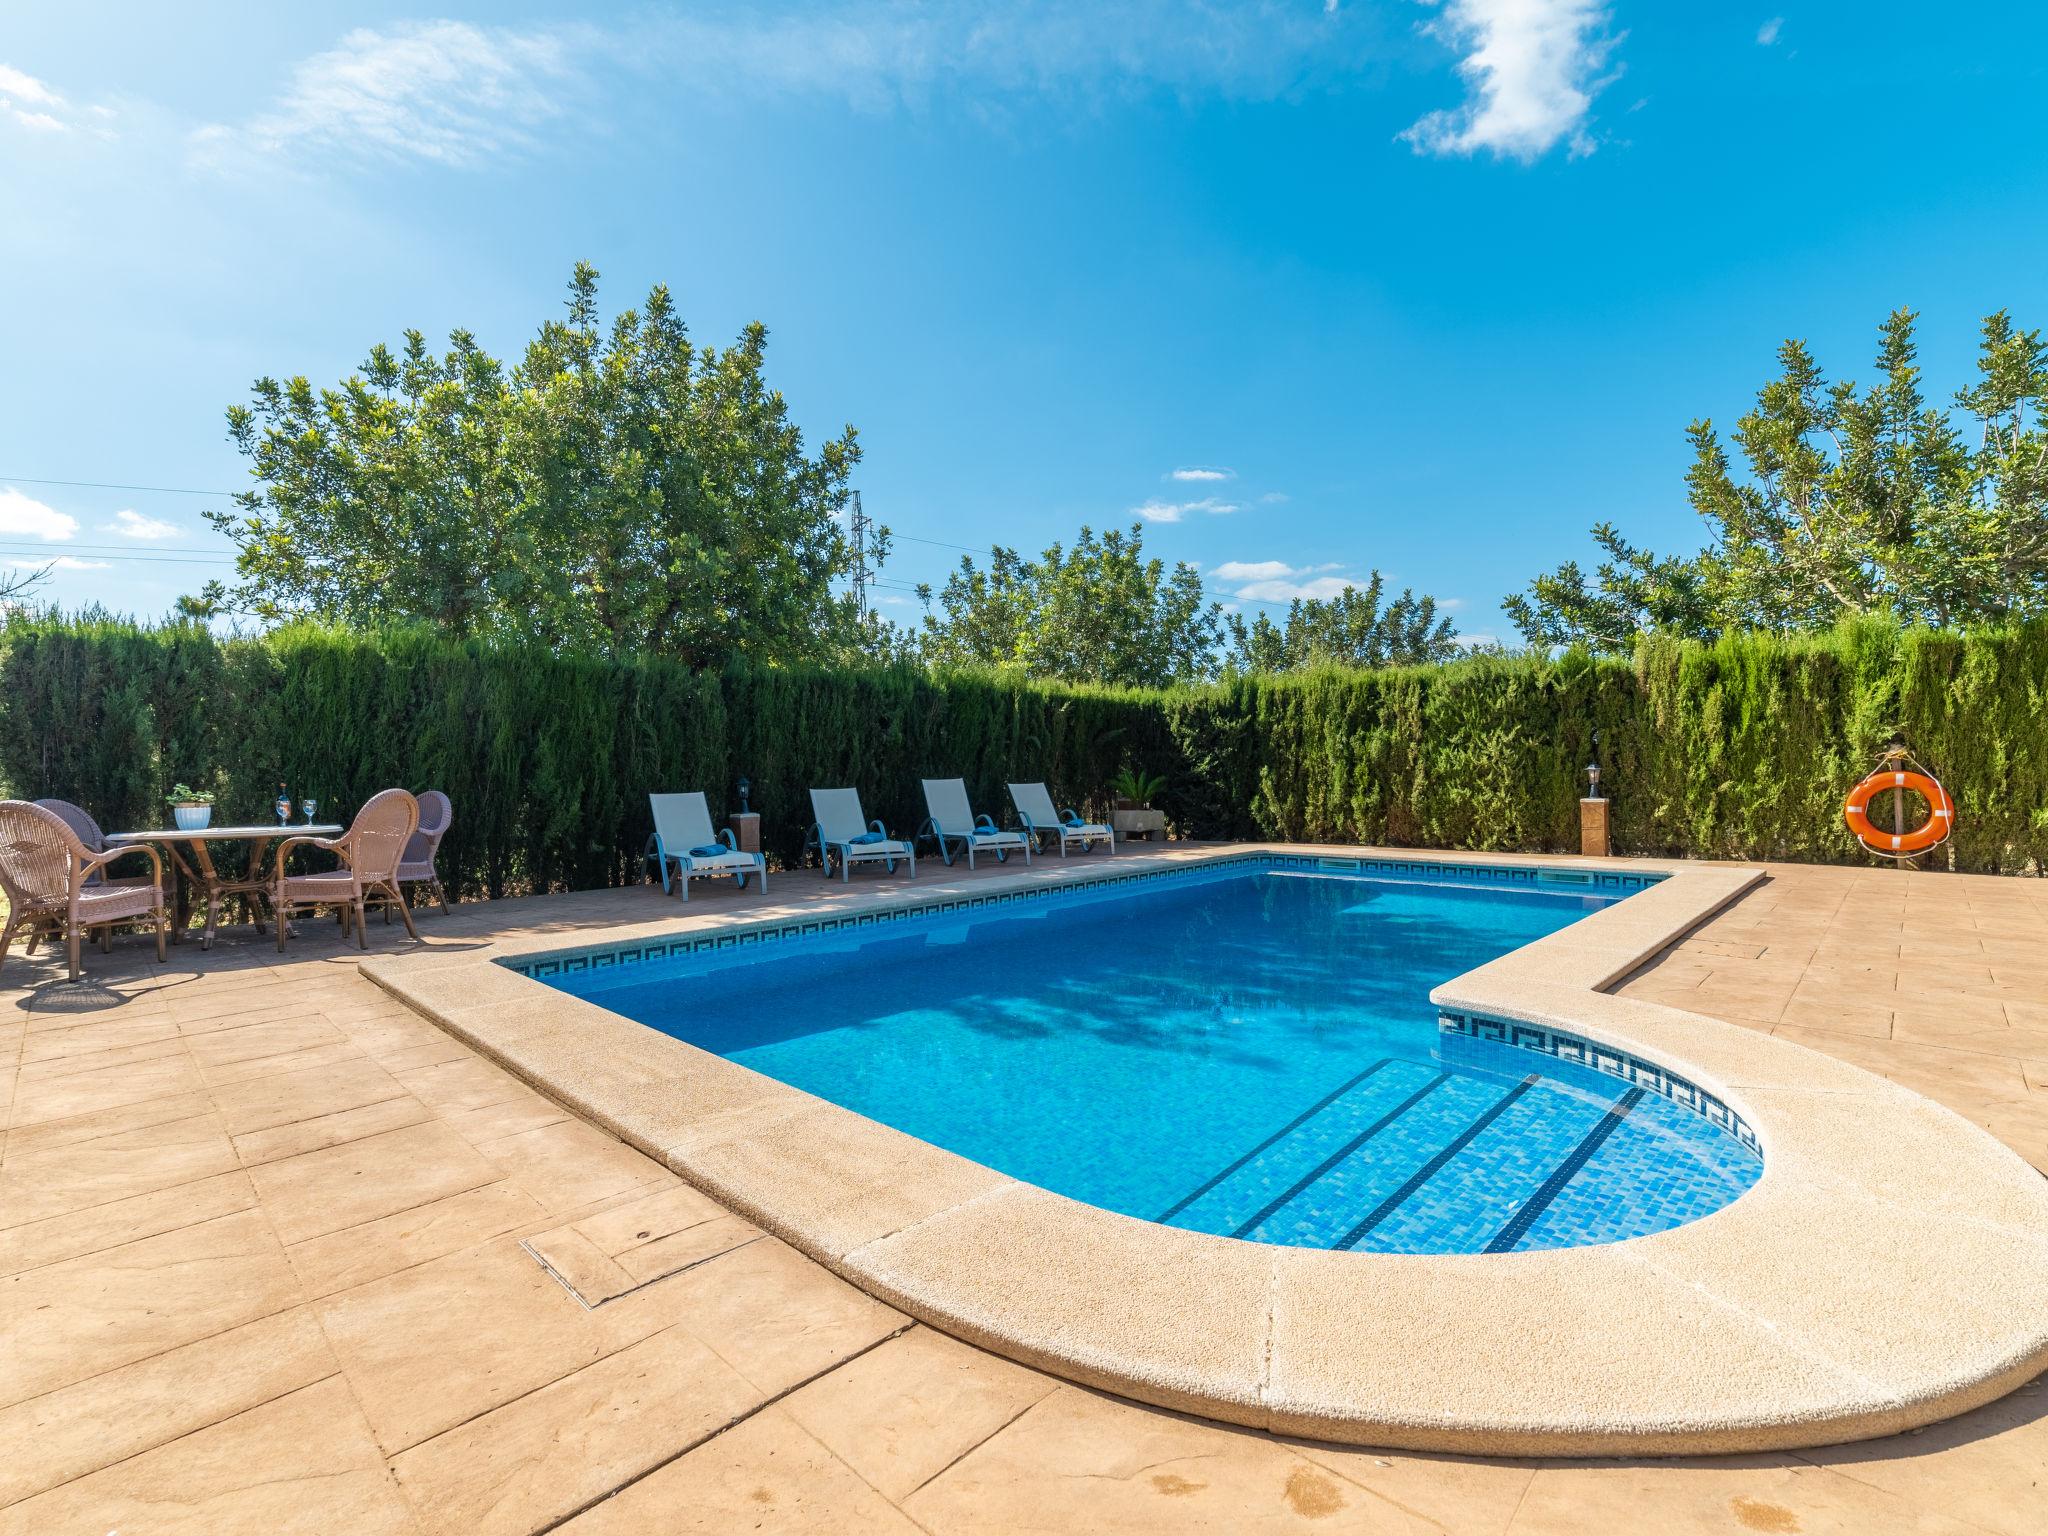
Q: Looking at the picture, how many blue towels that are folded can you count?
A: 4